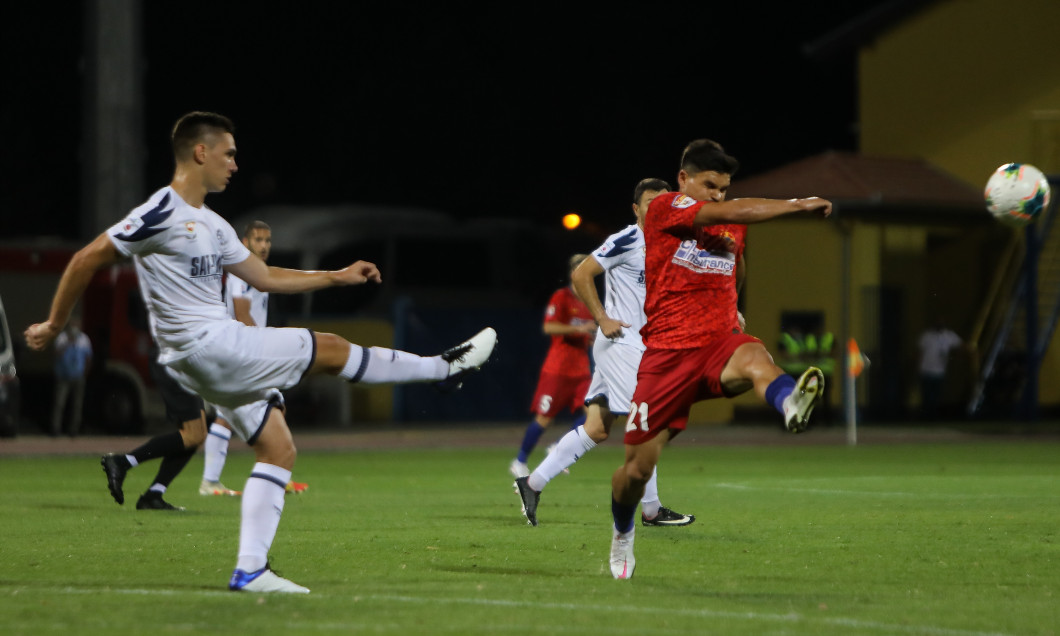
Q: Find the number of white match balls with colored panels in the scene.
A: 1